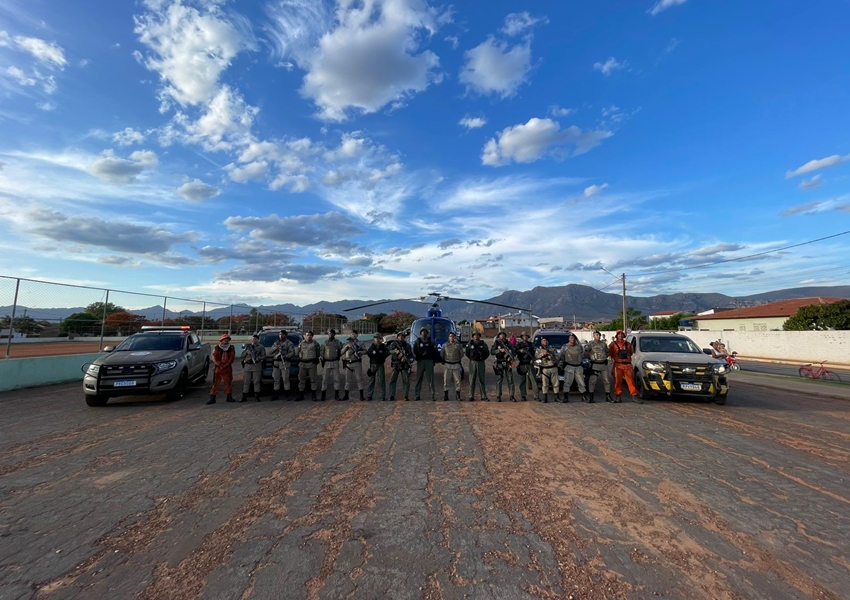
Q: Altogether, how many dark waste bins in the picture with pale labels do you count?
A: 0